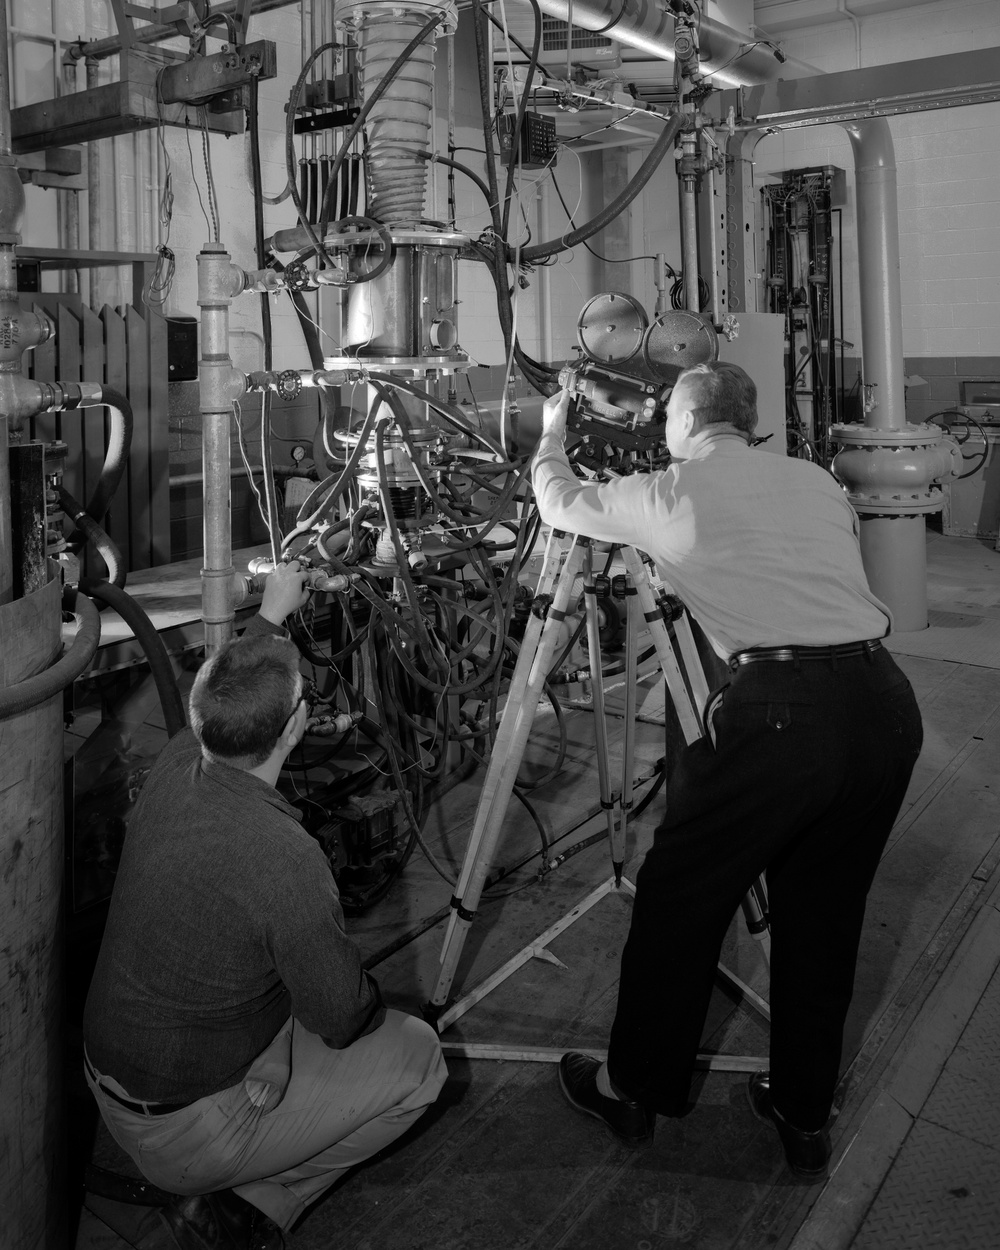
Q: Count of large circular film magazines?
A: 2